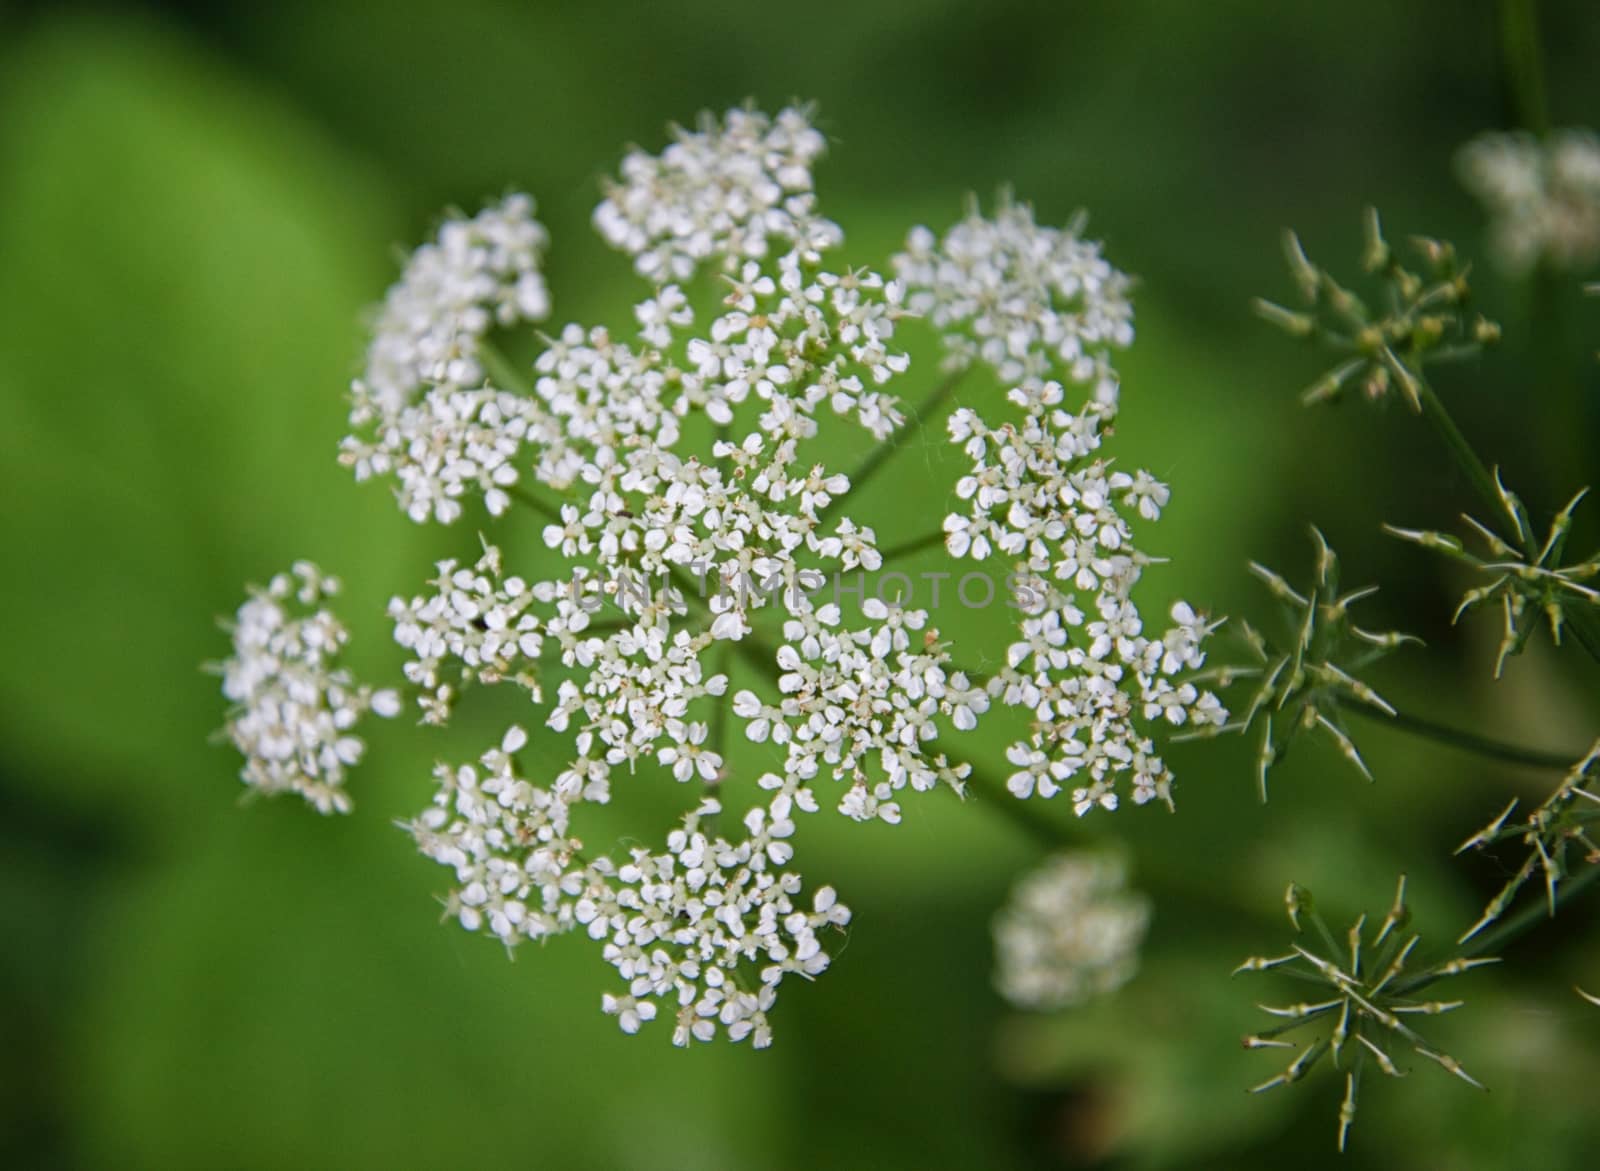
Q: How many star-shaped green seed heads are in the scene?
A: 5